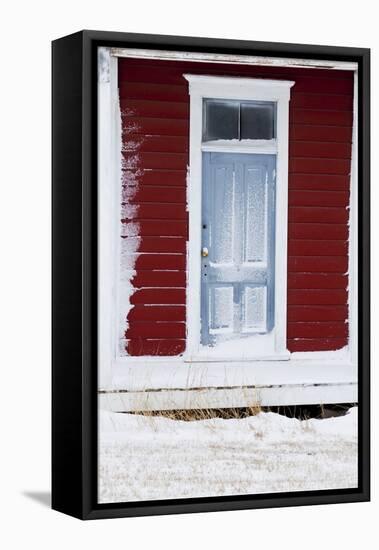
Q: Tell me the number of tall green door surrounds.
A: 0